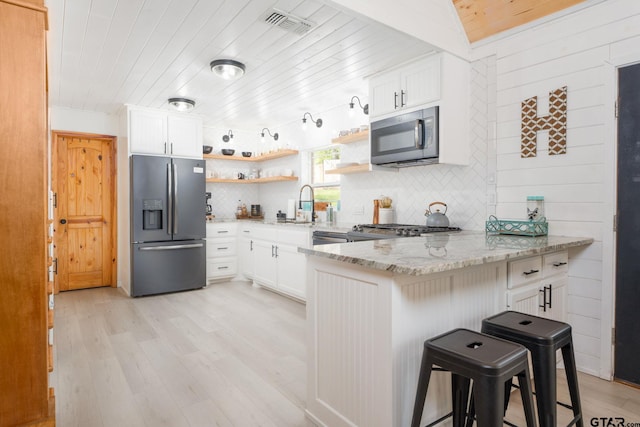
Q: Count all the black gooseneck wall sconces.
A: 4